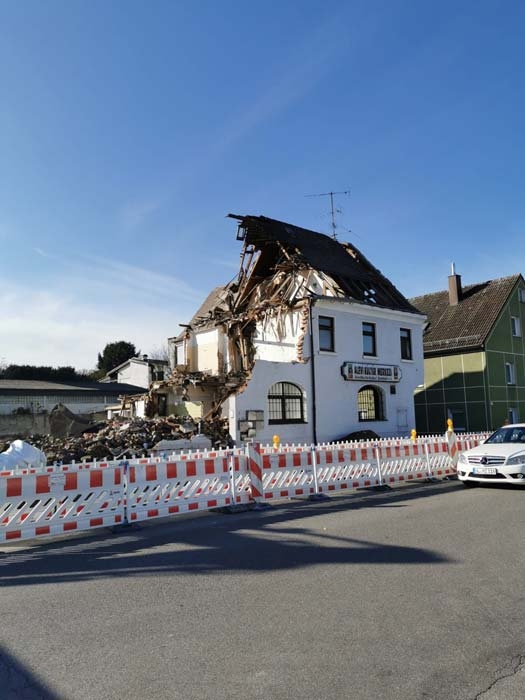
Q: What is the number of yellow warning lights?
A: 3